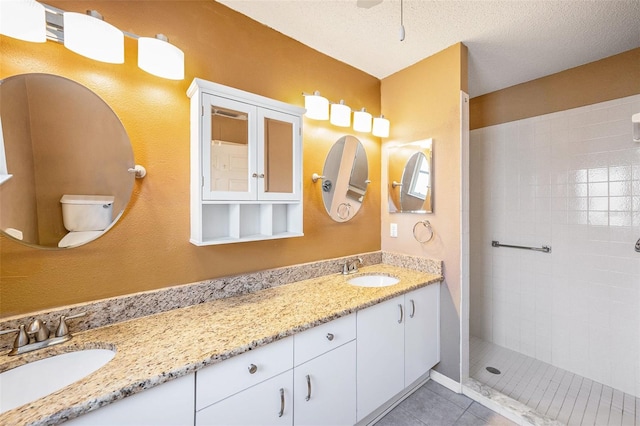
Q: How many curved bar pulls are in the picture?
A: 4